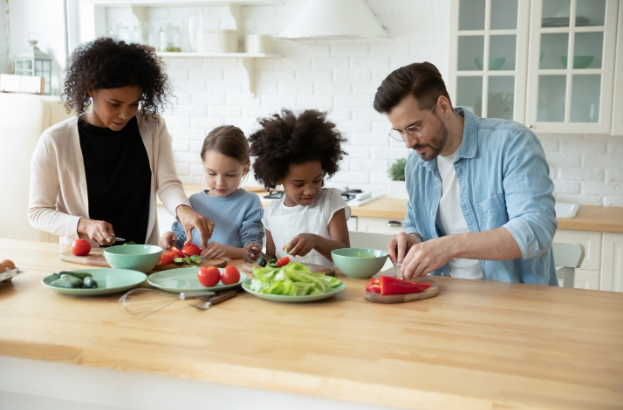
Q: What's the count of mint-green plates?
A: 3